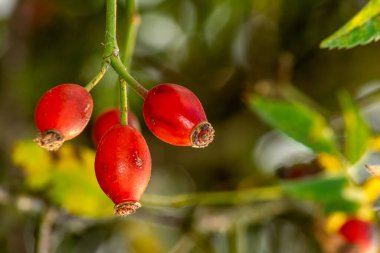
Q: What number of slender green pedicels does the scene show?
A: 3